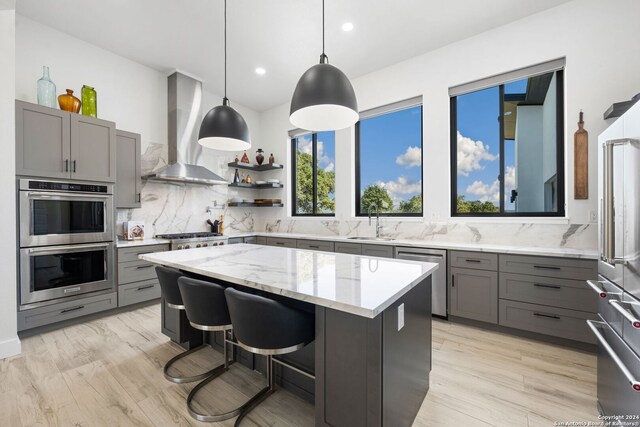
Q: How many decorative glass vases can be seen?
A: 3